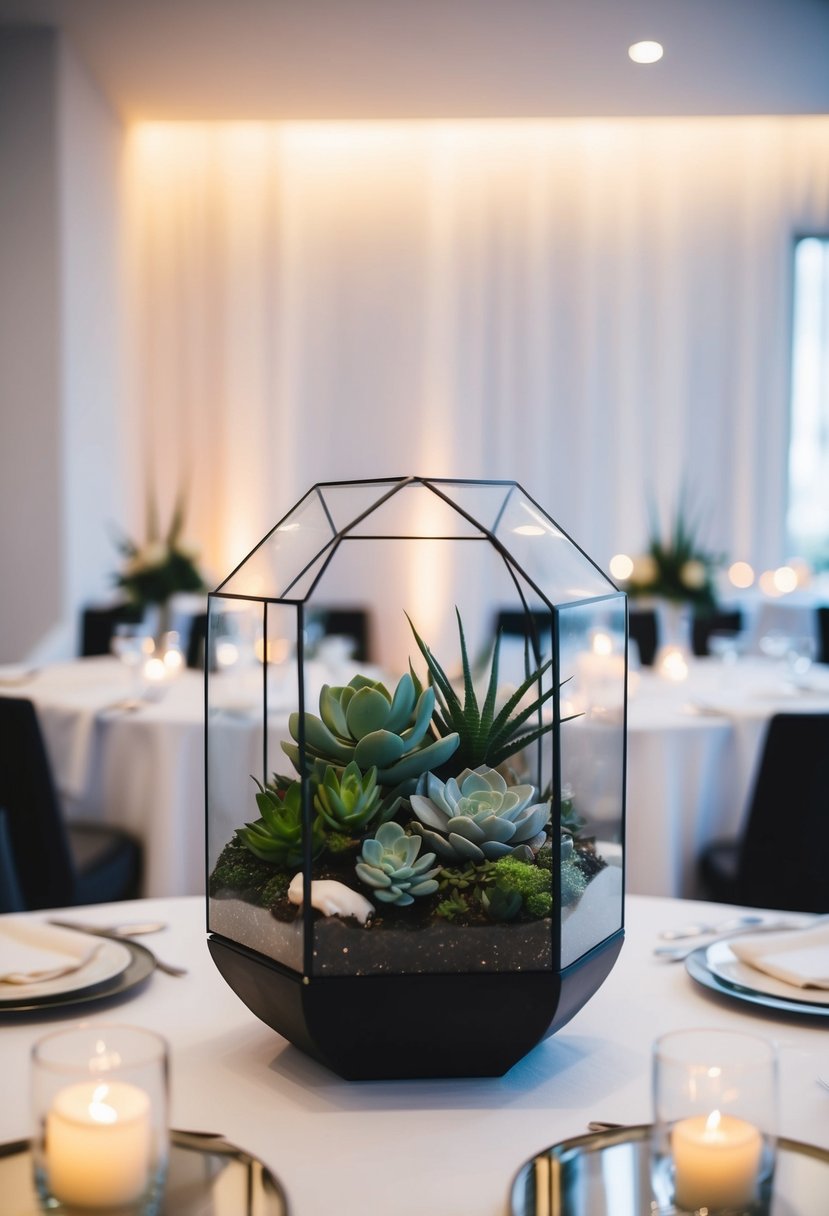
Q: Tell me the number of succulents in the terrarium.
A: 6